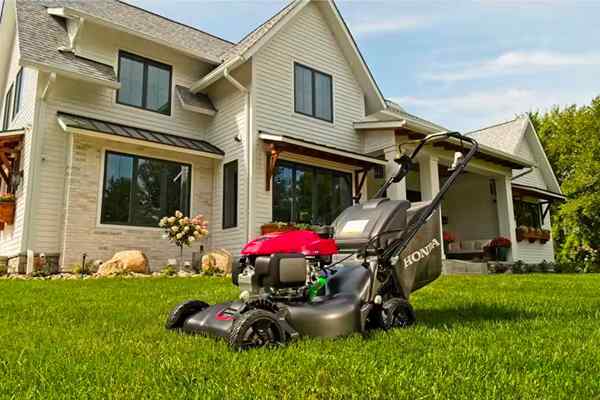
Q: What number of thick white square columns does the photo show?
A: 3